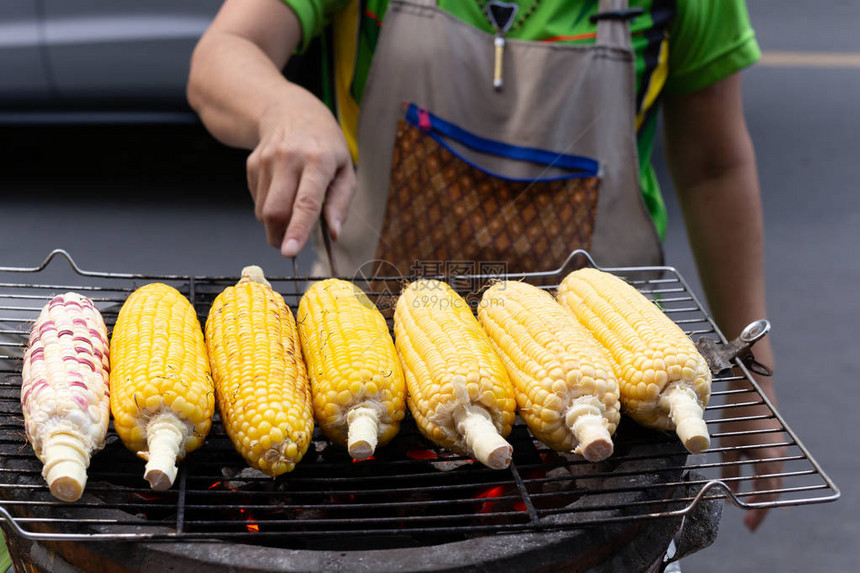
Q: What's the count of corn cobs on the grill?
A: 7